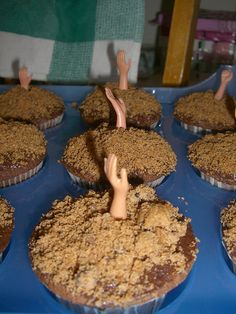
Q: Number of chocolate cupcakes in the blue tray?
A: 9